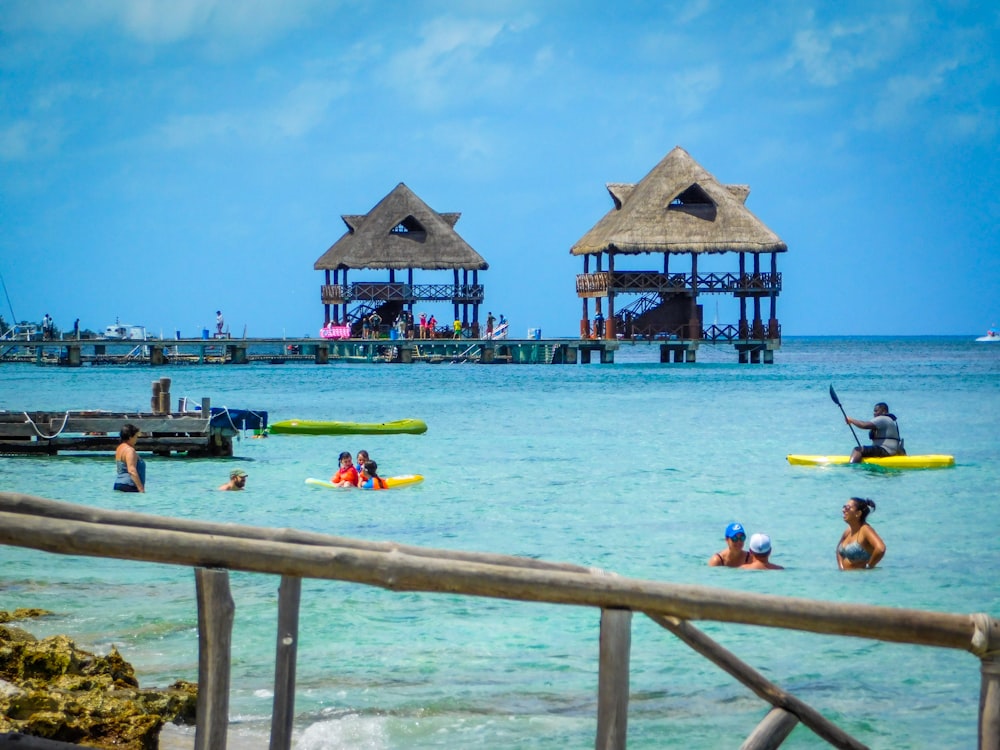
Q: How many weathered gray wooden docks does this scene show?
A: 1